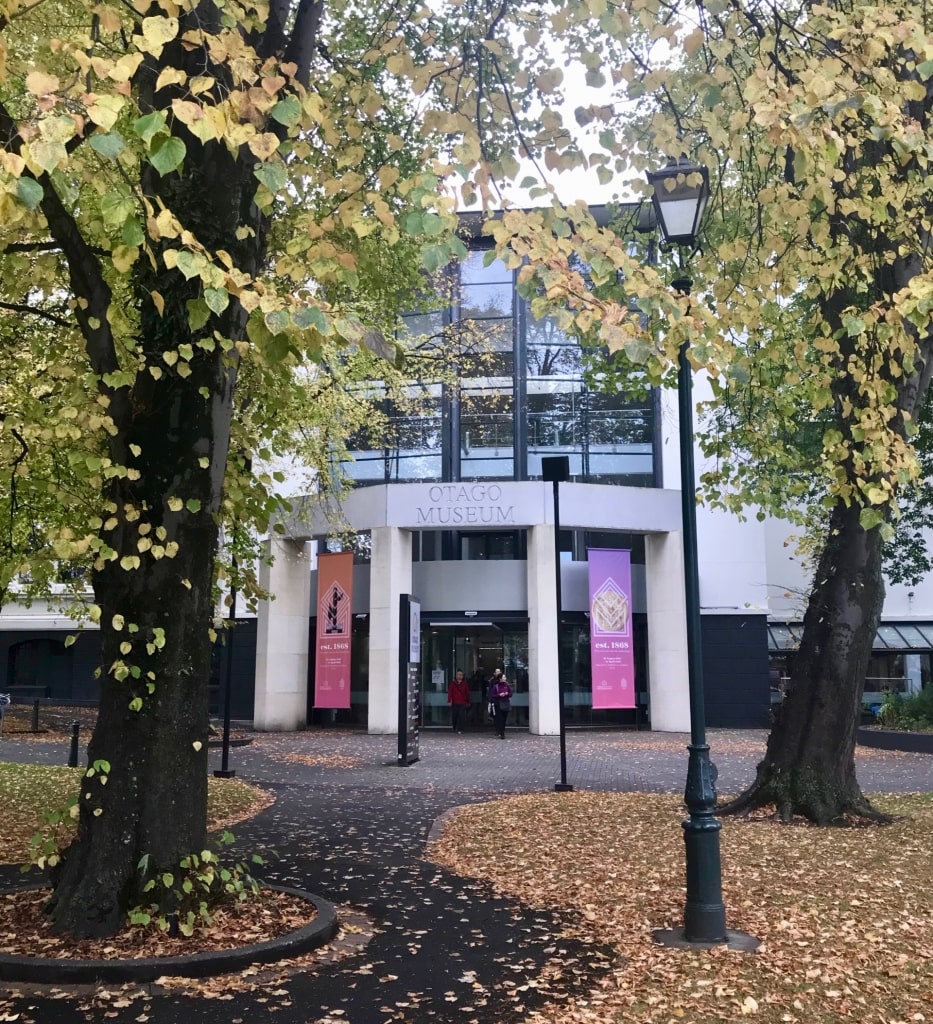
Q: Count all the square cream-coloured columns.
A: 4